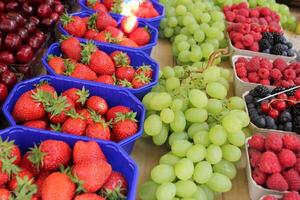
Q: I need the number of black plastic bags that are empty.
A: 0